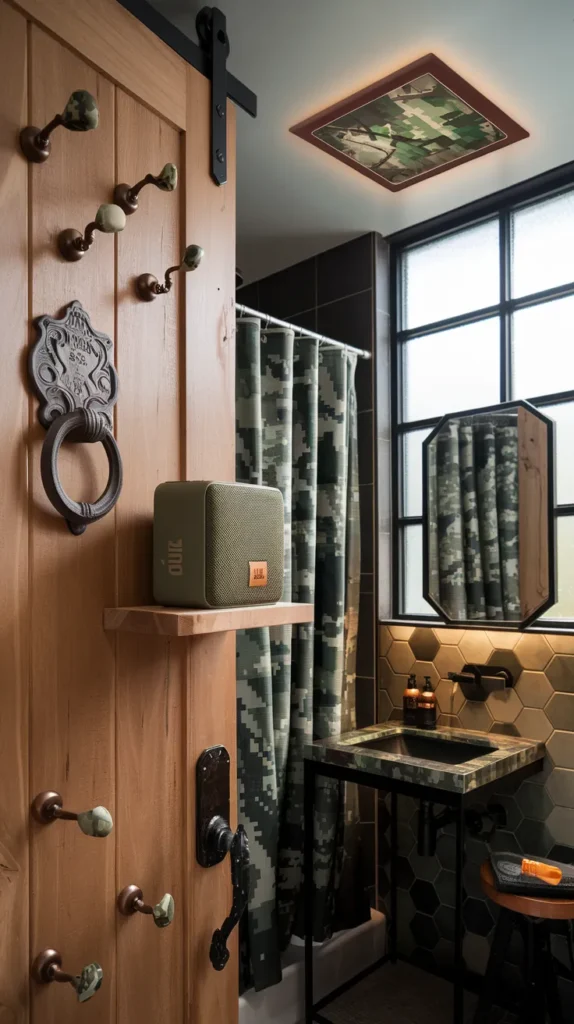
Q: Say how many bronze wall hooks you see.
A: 7